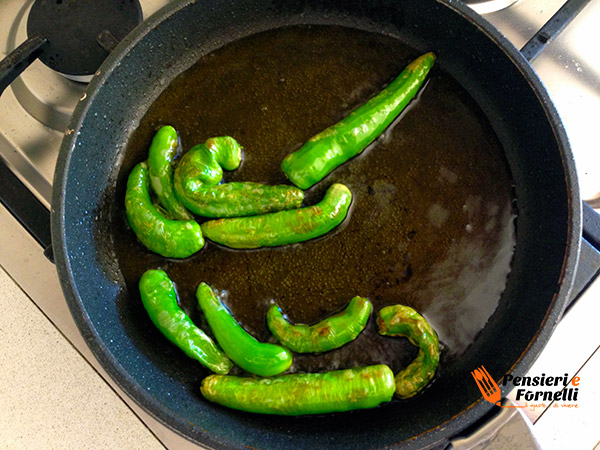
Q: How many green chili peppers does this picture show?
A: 10